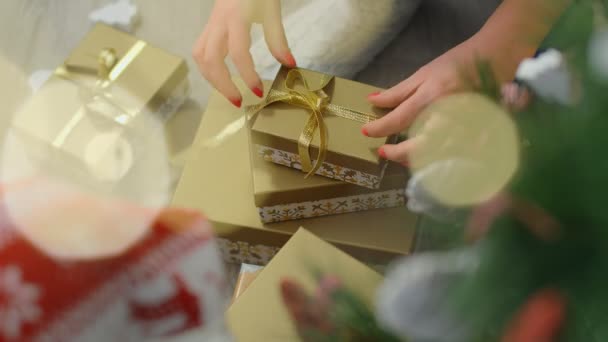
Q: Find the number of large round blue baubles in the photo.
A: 0